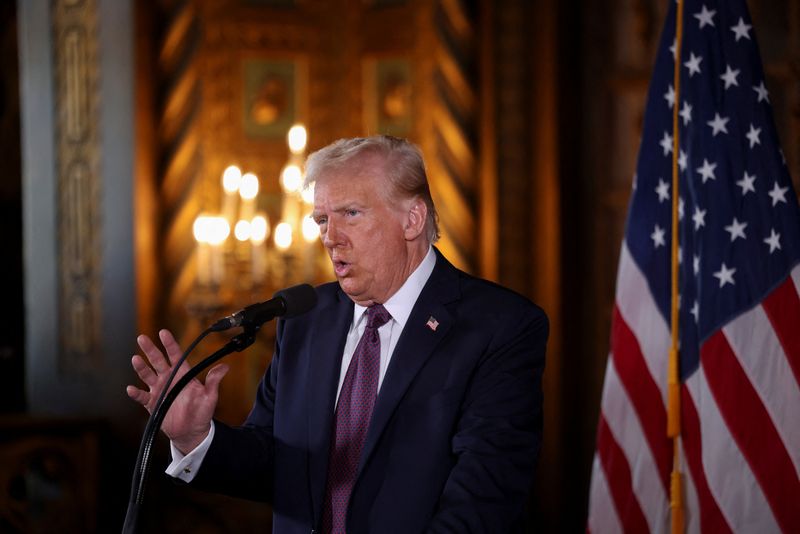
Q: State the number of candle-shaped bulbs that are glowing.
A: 11